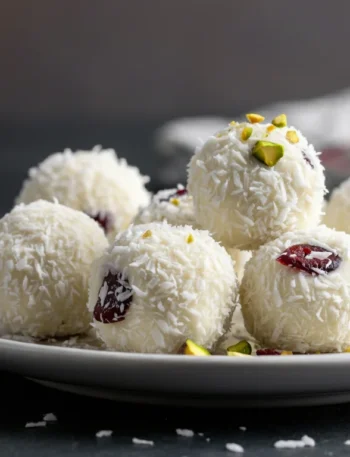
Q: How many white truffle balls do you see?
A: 7